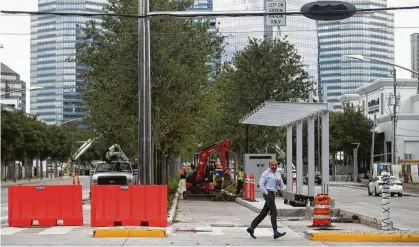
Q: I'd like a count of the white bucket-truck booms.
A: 2